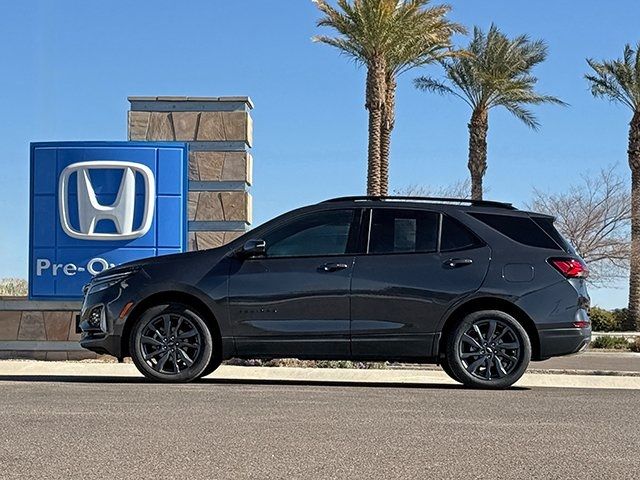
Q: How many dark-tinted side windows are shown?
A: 4